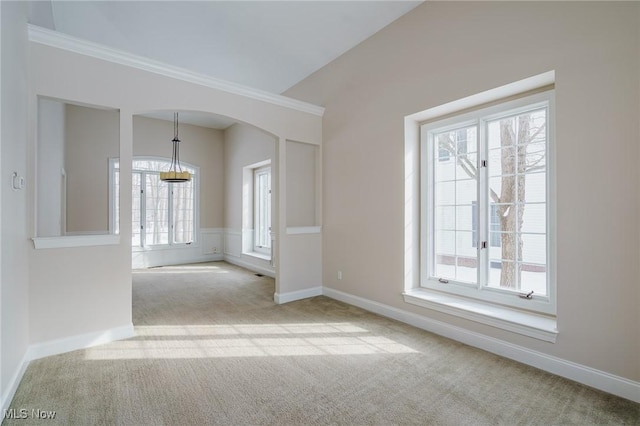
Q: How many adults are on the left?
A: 0